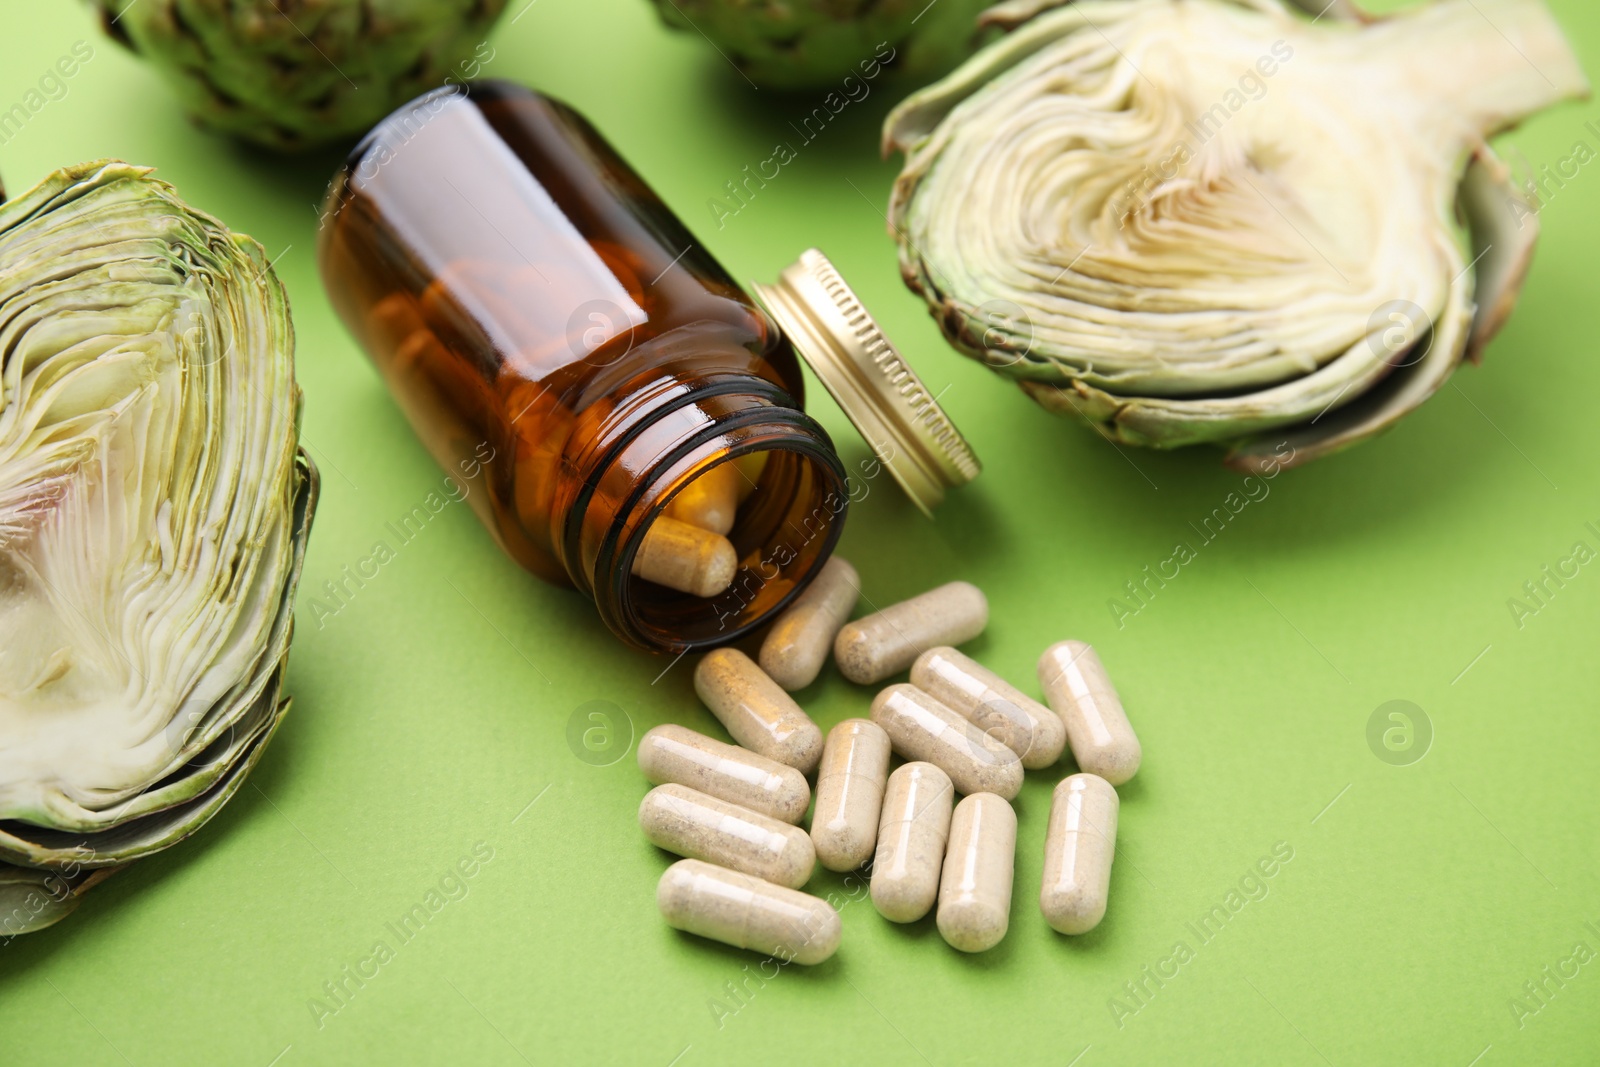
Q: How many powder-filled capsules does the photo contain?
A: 15